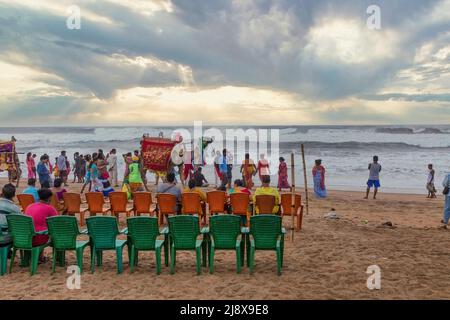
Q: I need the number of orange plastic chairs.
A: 11